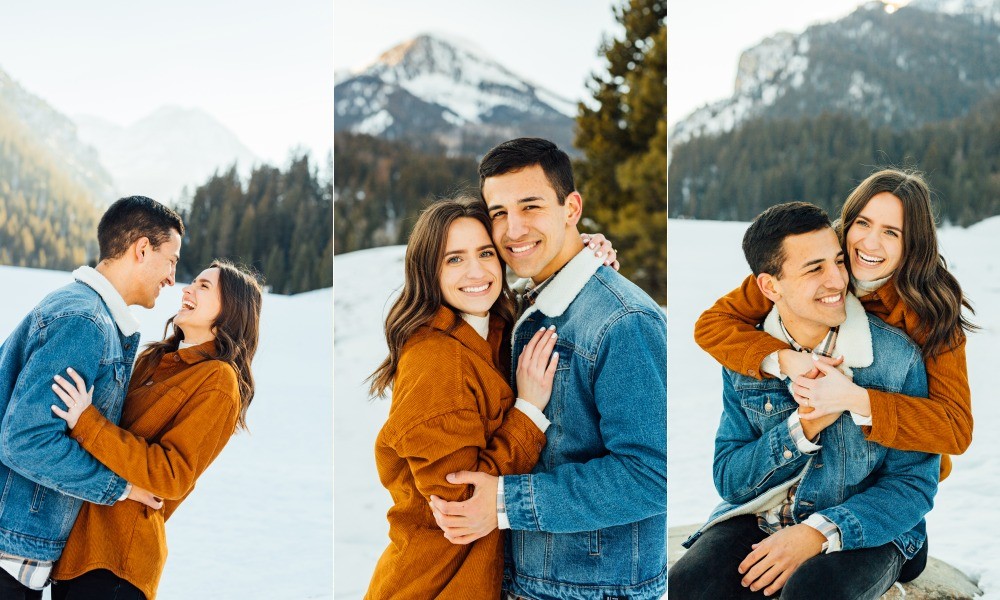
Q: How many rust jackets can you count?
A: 3